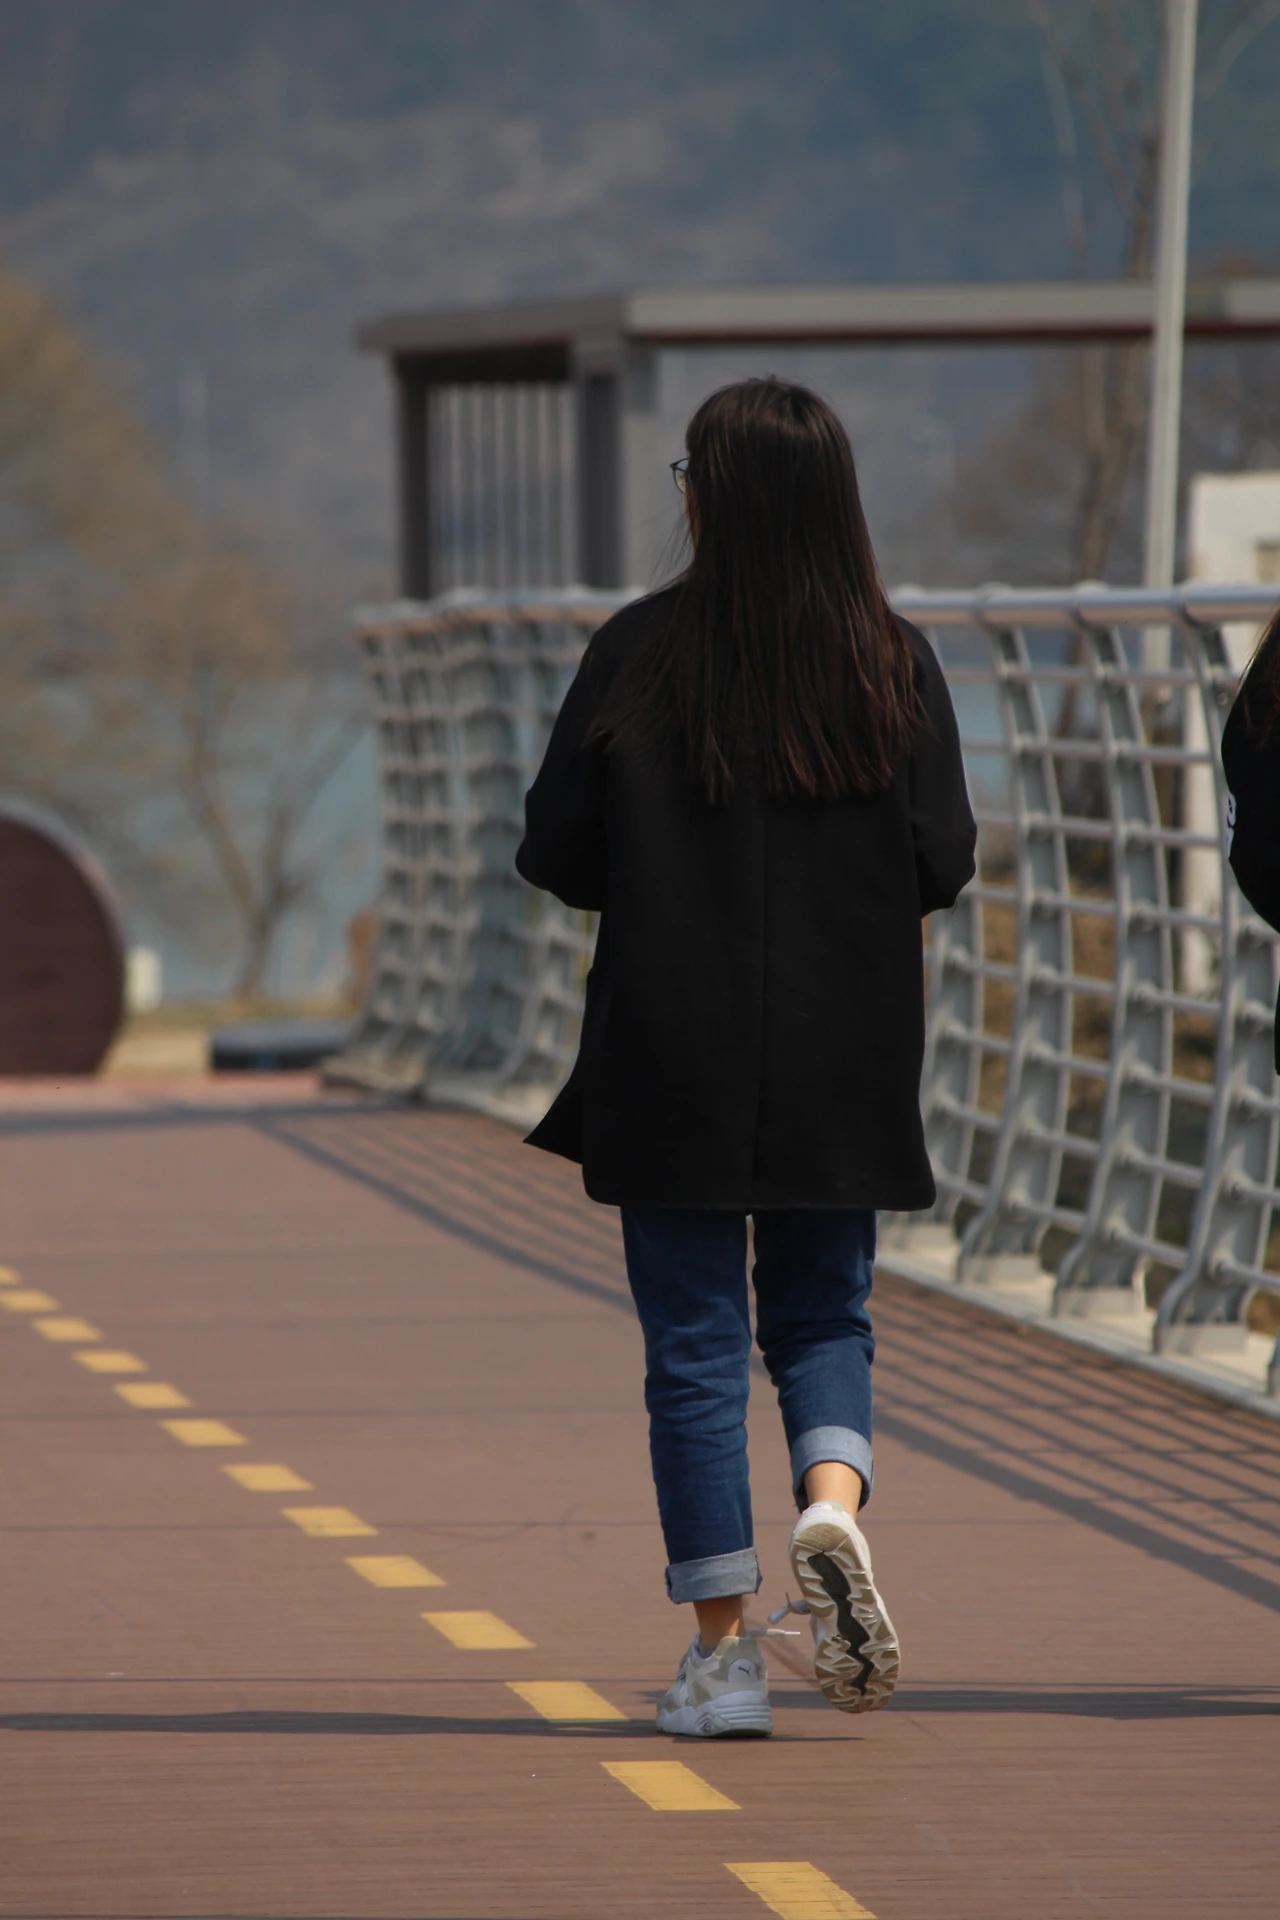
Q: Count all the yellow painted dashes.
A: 13